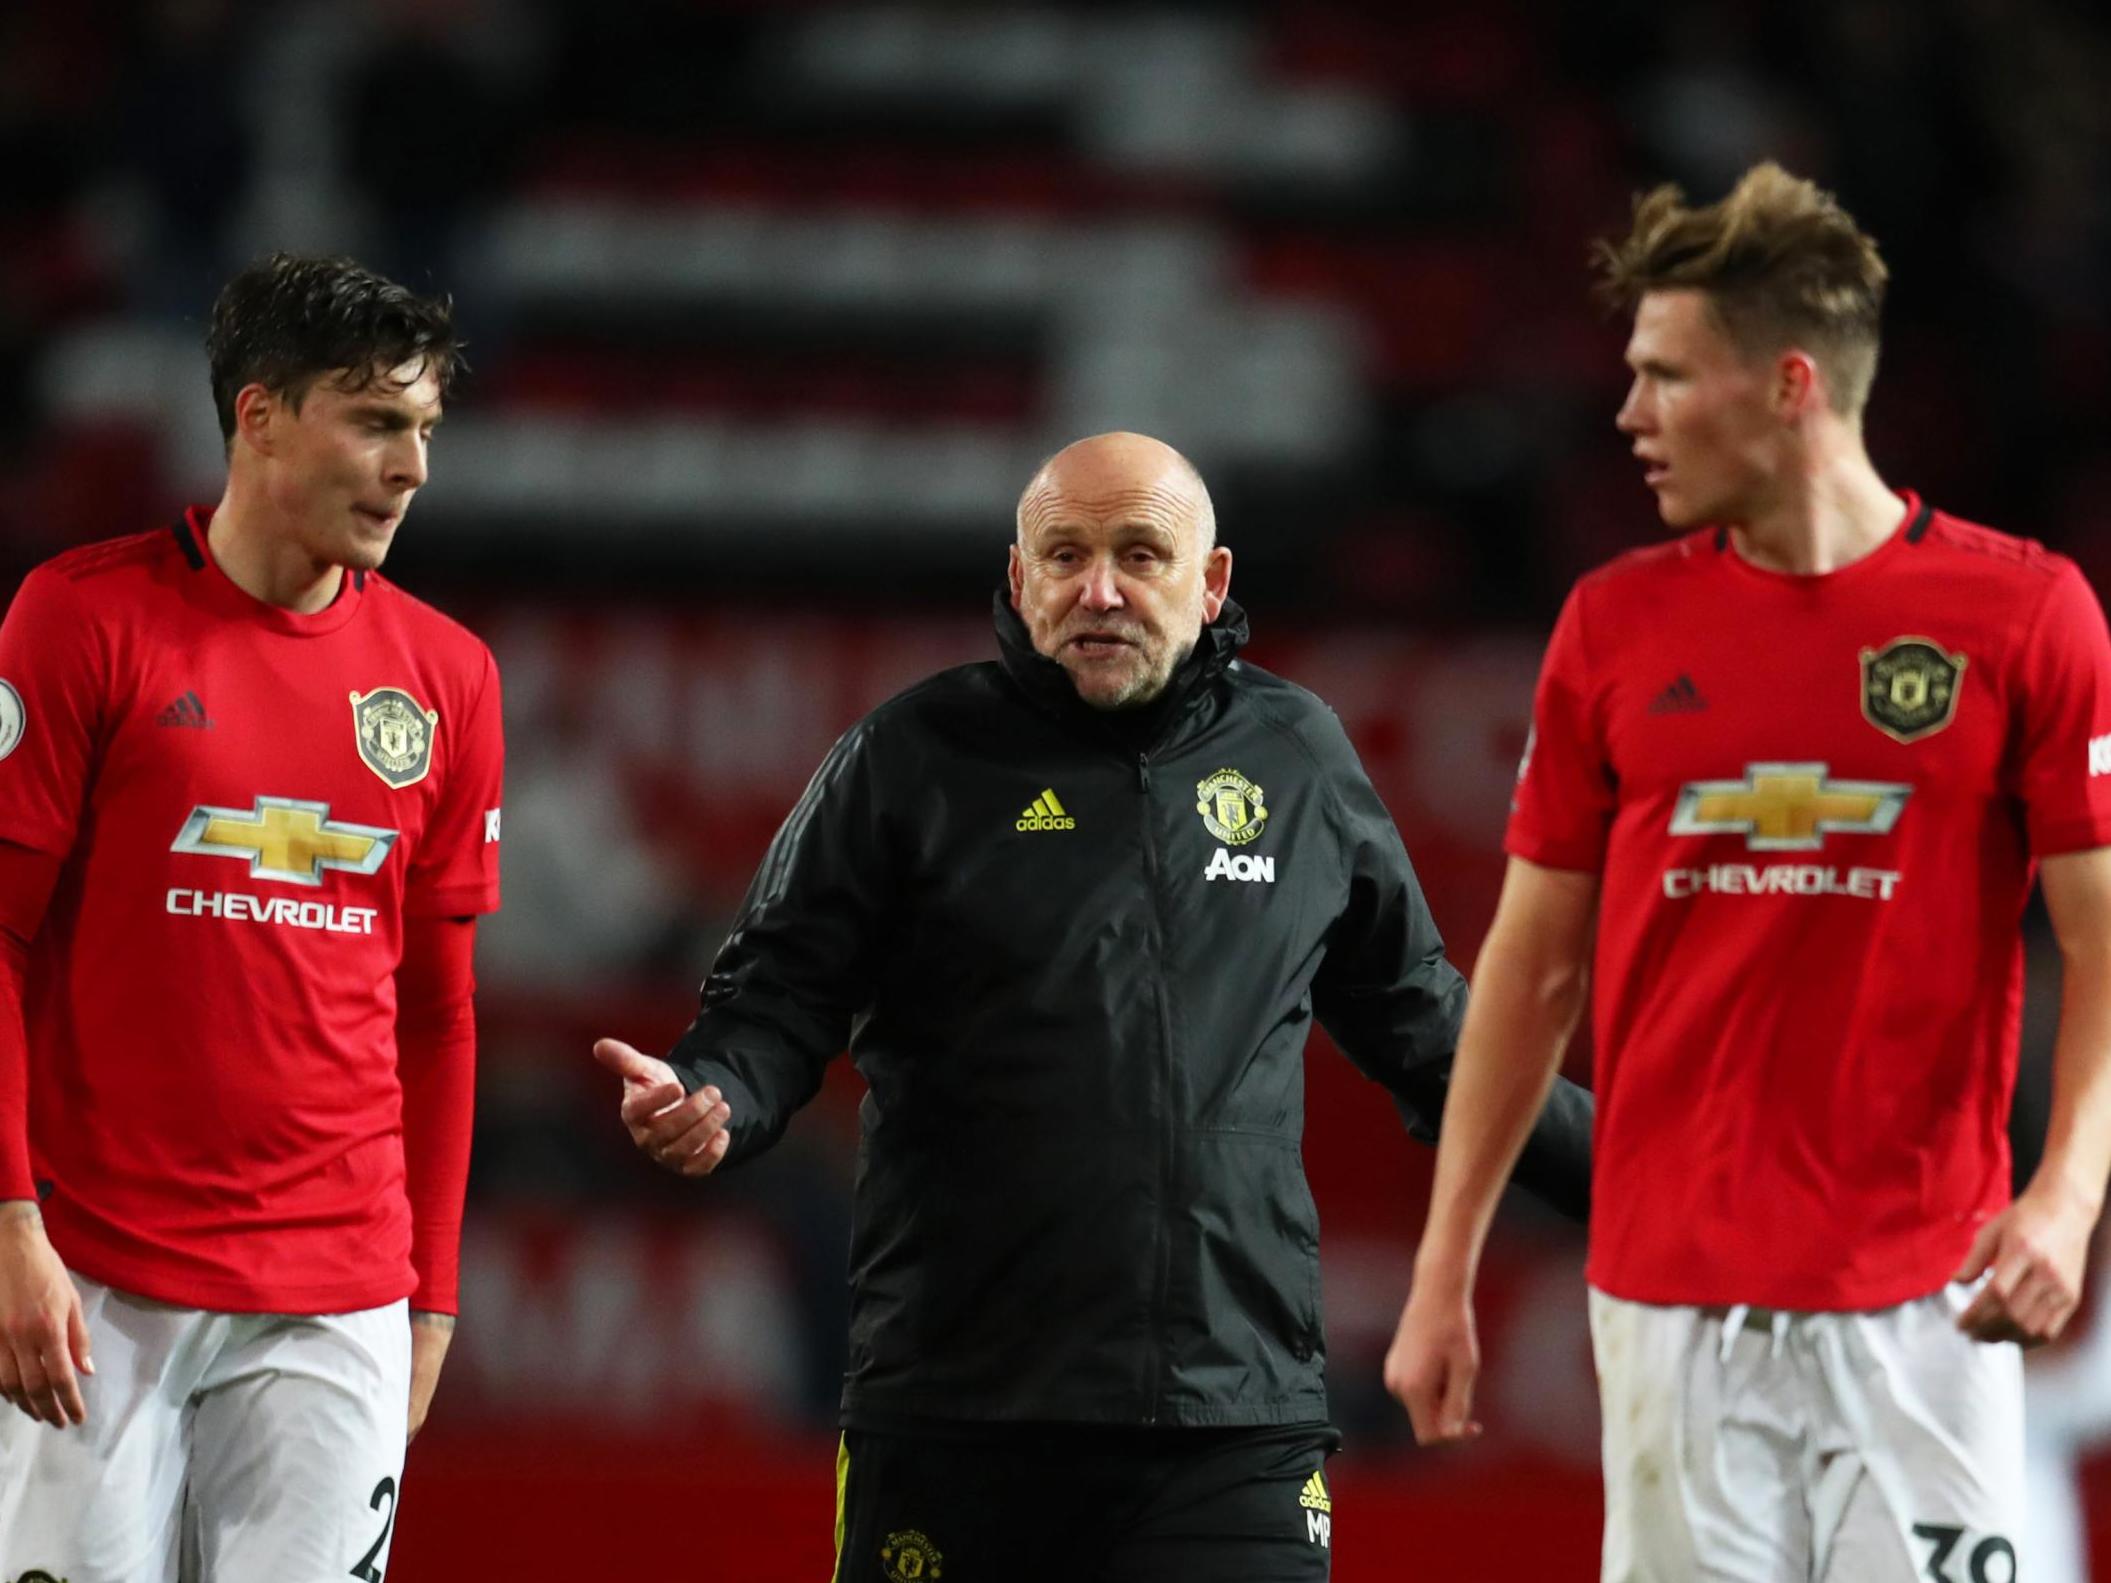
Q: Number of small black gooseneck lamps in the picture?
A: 0